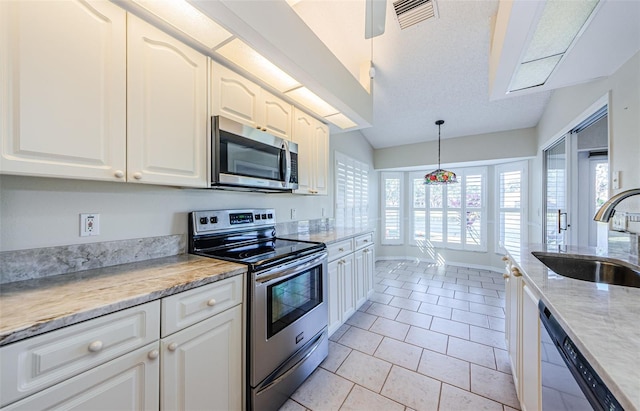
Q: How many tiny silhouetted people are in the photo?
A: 0